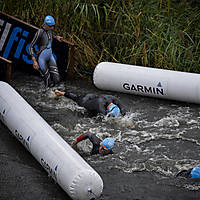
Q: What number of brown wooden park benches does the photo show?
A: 0